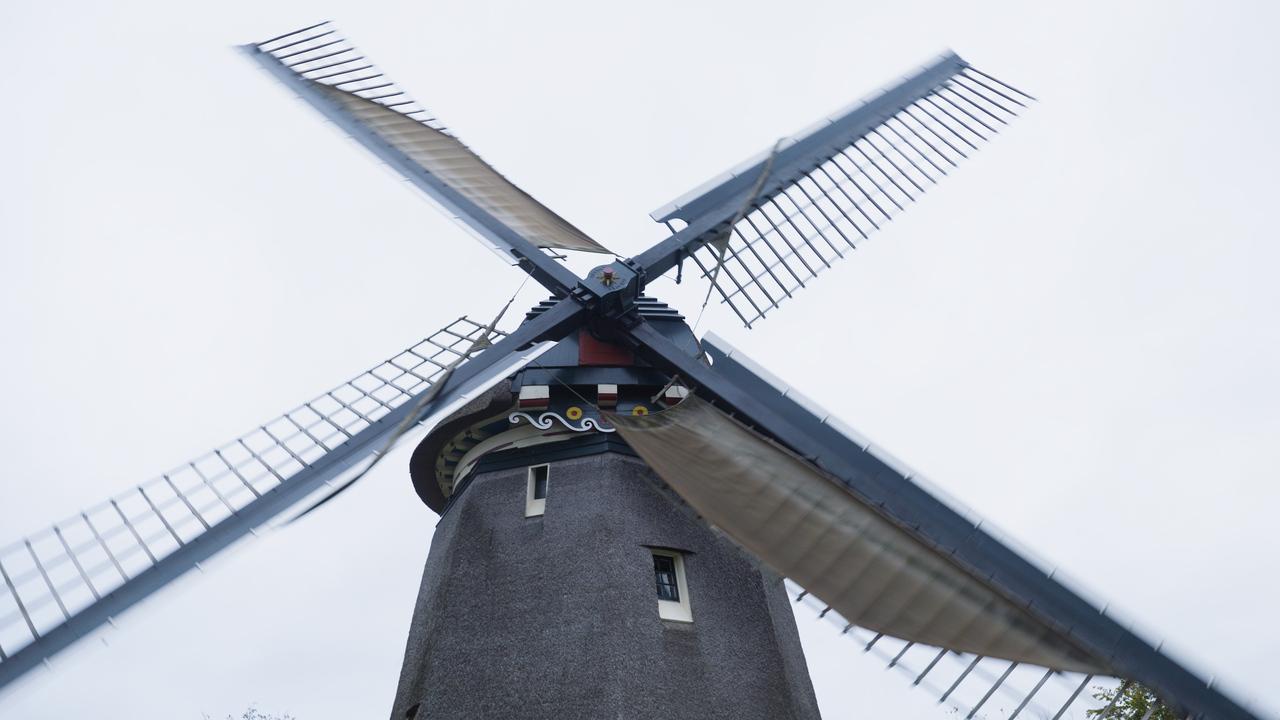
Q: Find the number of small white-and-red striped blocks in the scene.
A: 3